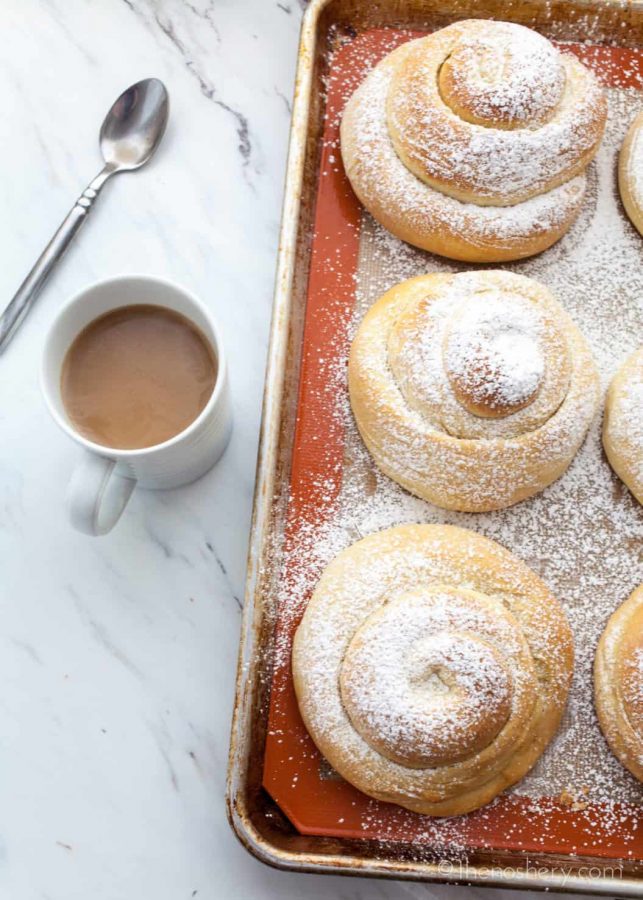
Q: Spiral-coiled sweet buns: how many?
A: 6